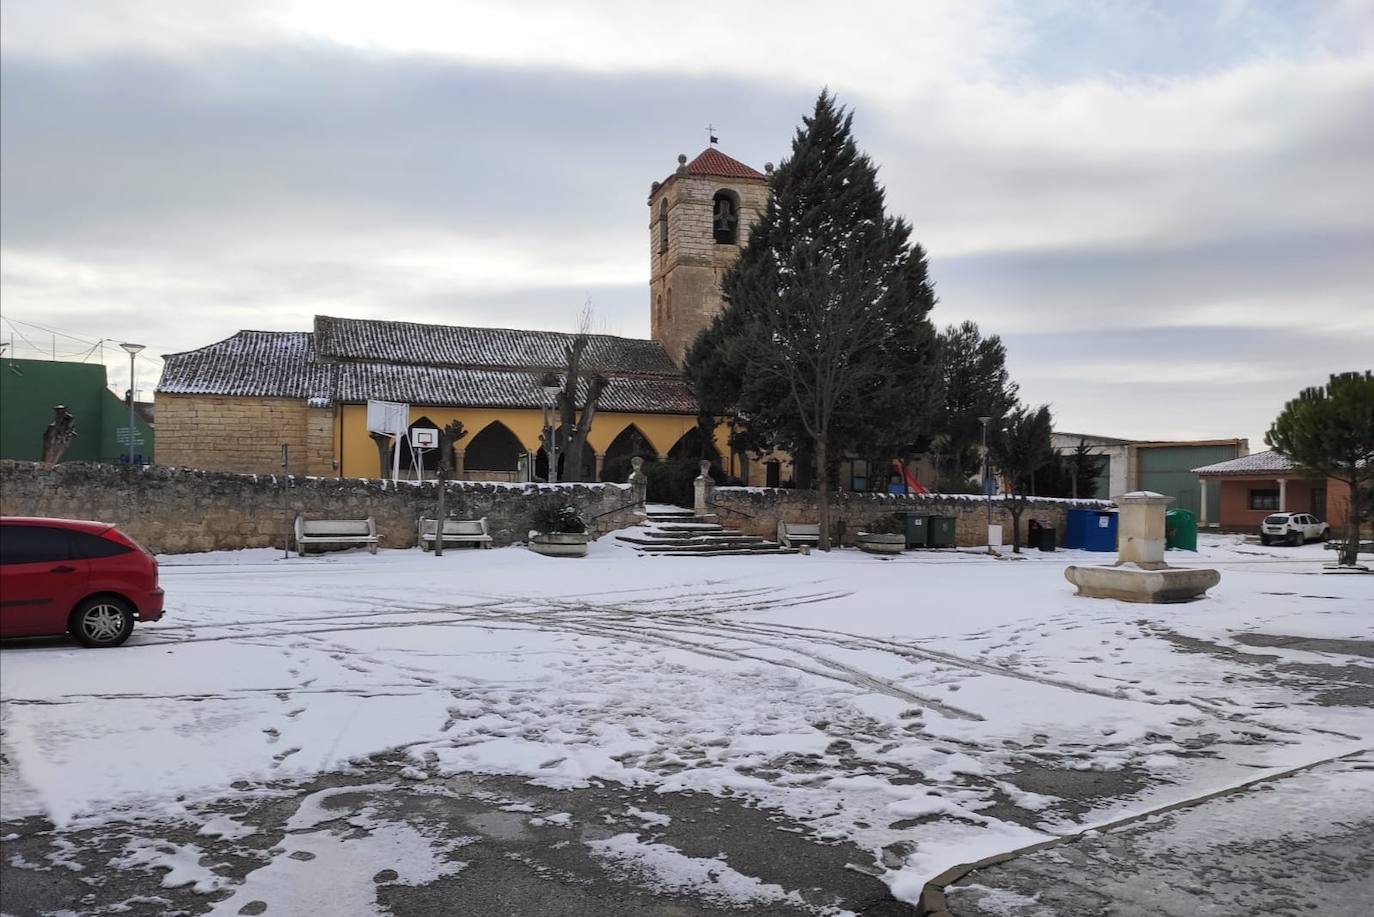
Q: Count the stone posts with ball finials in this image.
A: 2